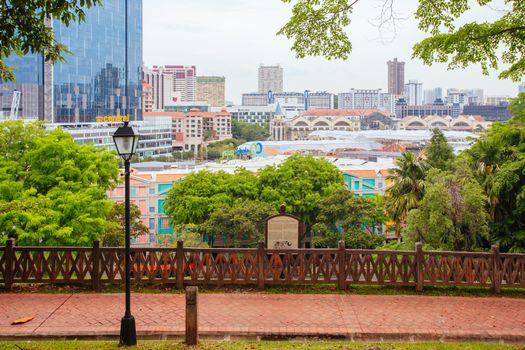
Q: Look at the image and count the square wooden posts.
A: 8